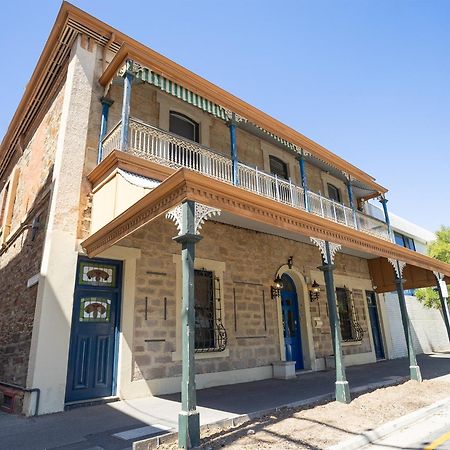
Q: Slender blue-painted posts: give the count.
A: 6